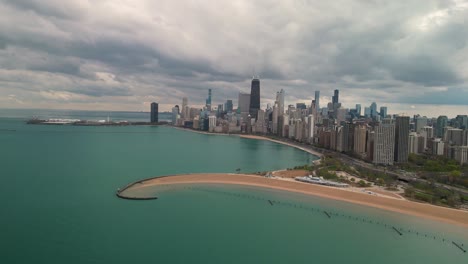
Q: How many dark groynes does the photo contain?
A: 4